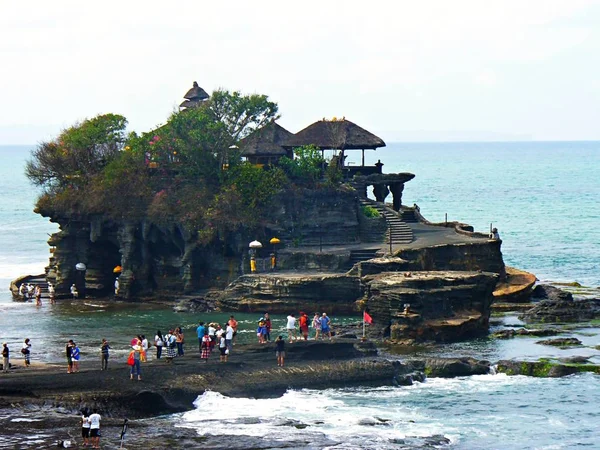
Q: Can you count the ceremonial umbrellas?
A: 4